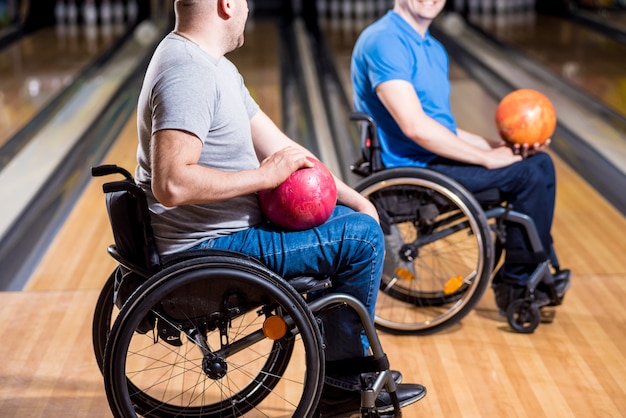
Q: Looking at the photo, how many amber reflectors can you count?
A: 3